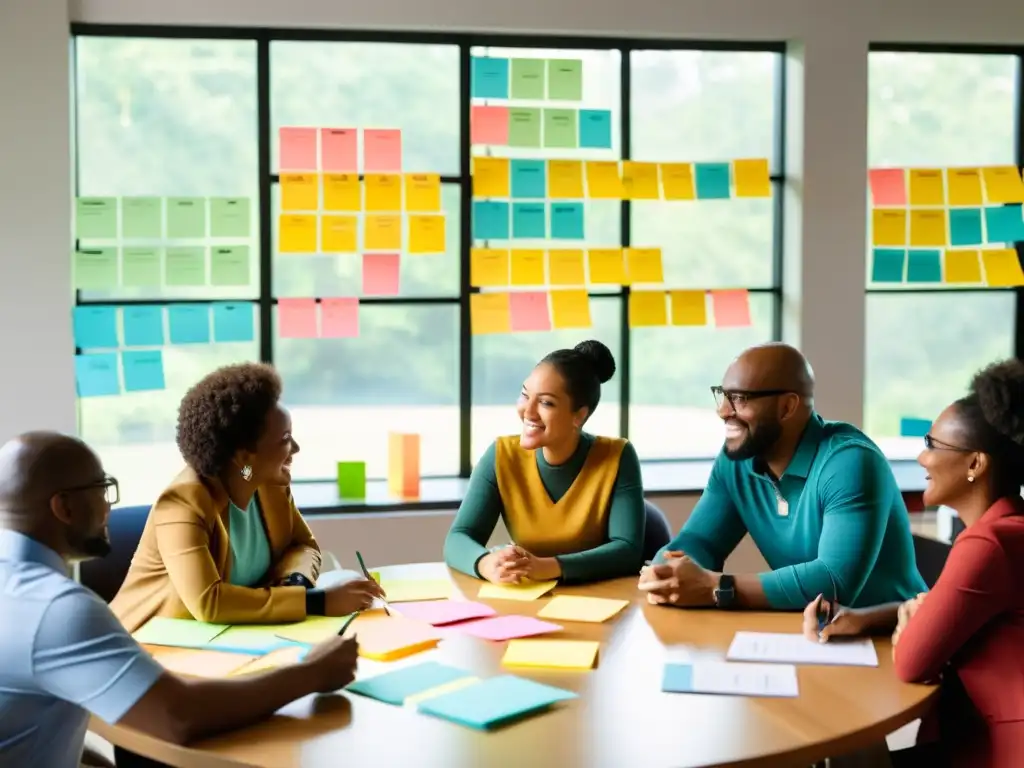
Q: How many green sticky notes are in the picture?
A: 12